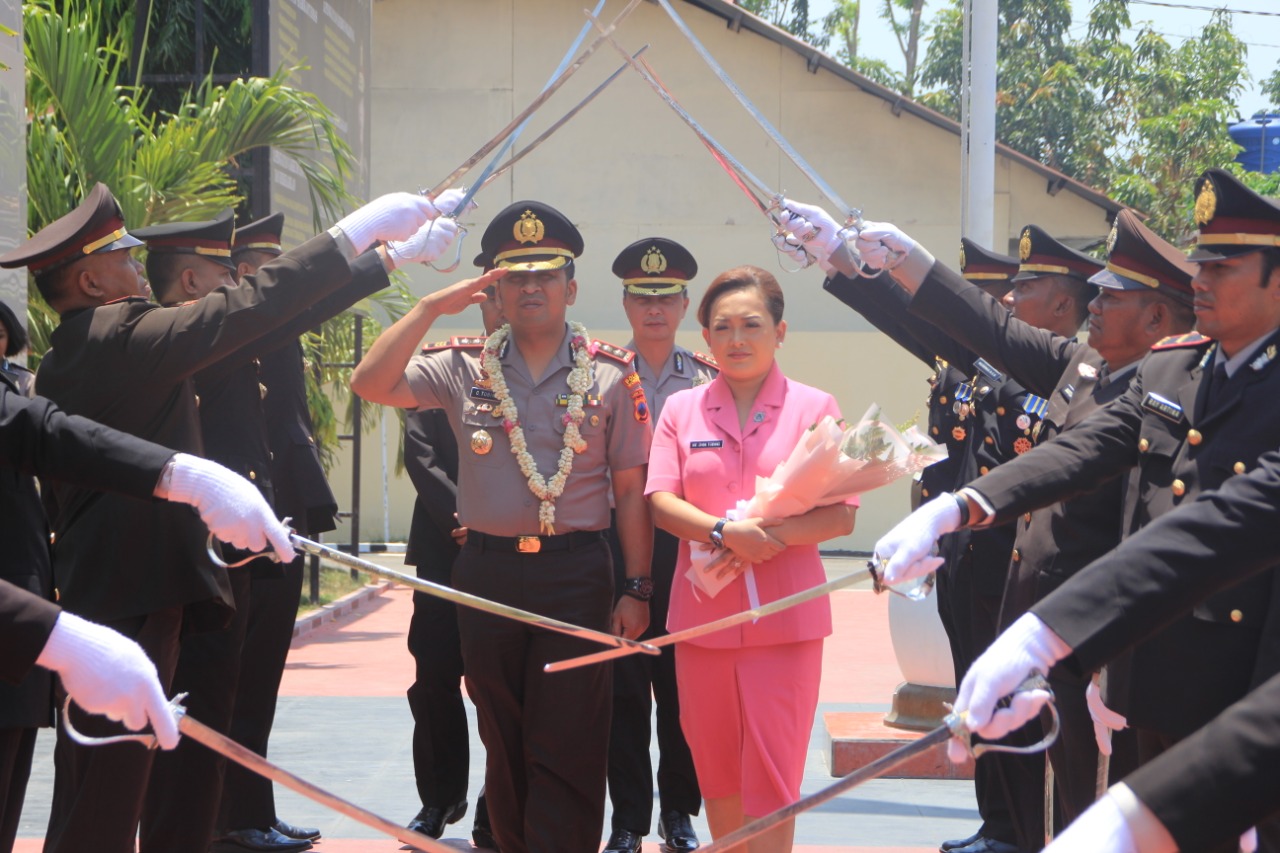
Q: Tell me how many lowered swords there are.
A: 4